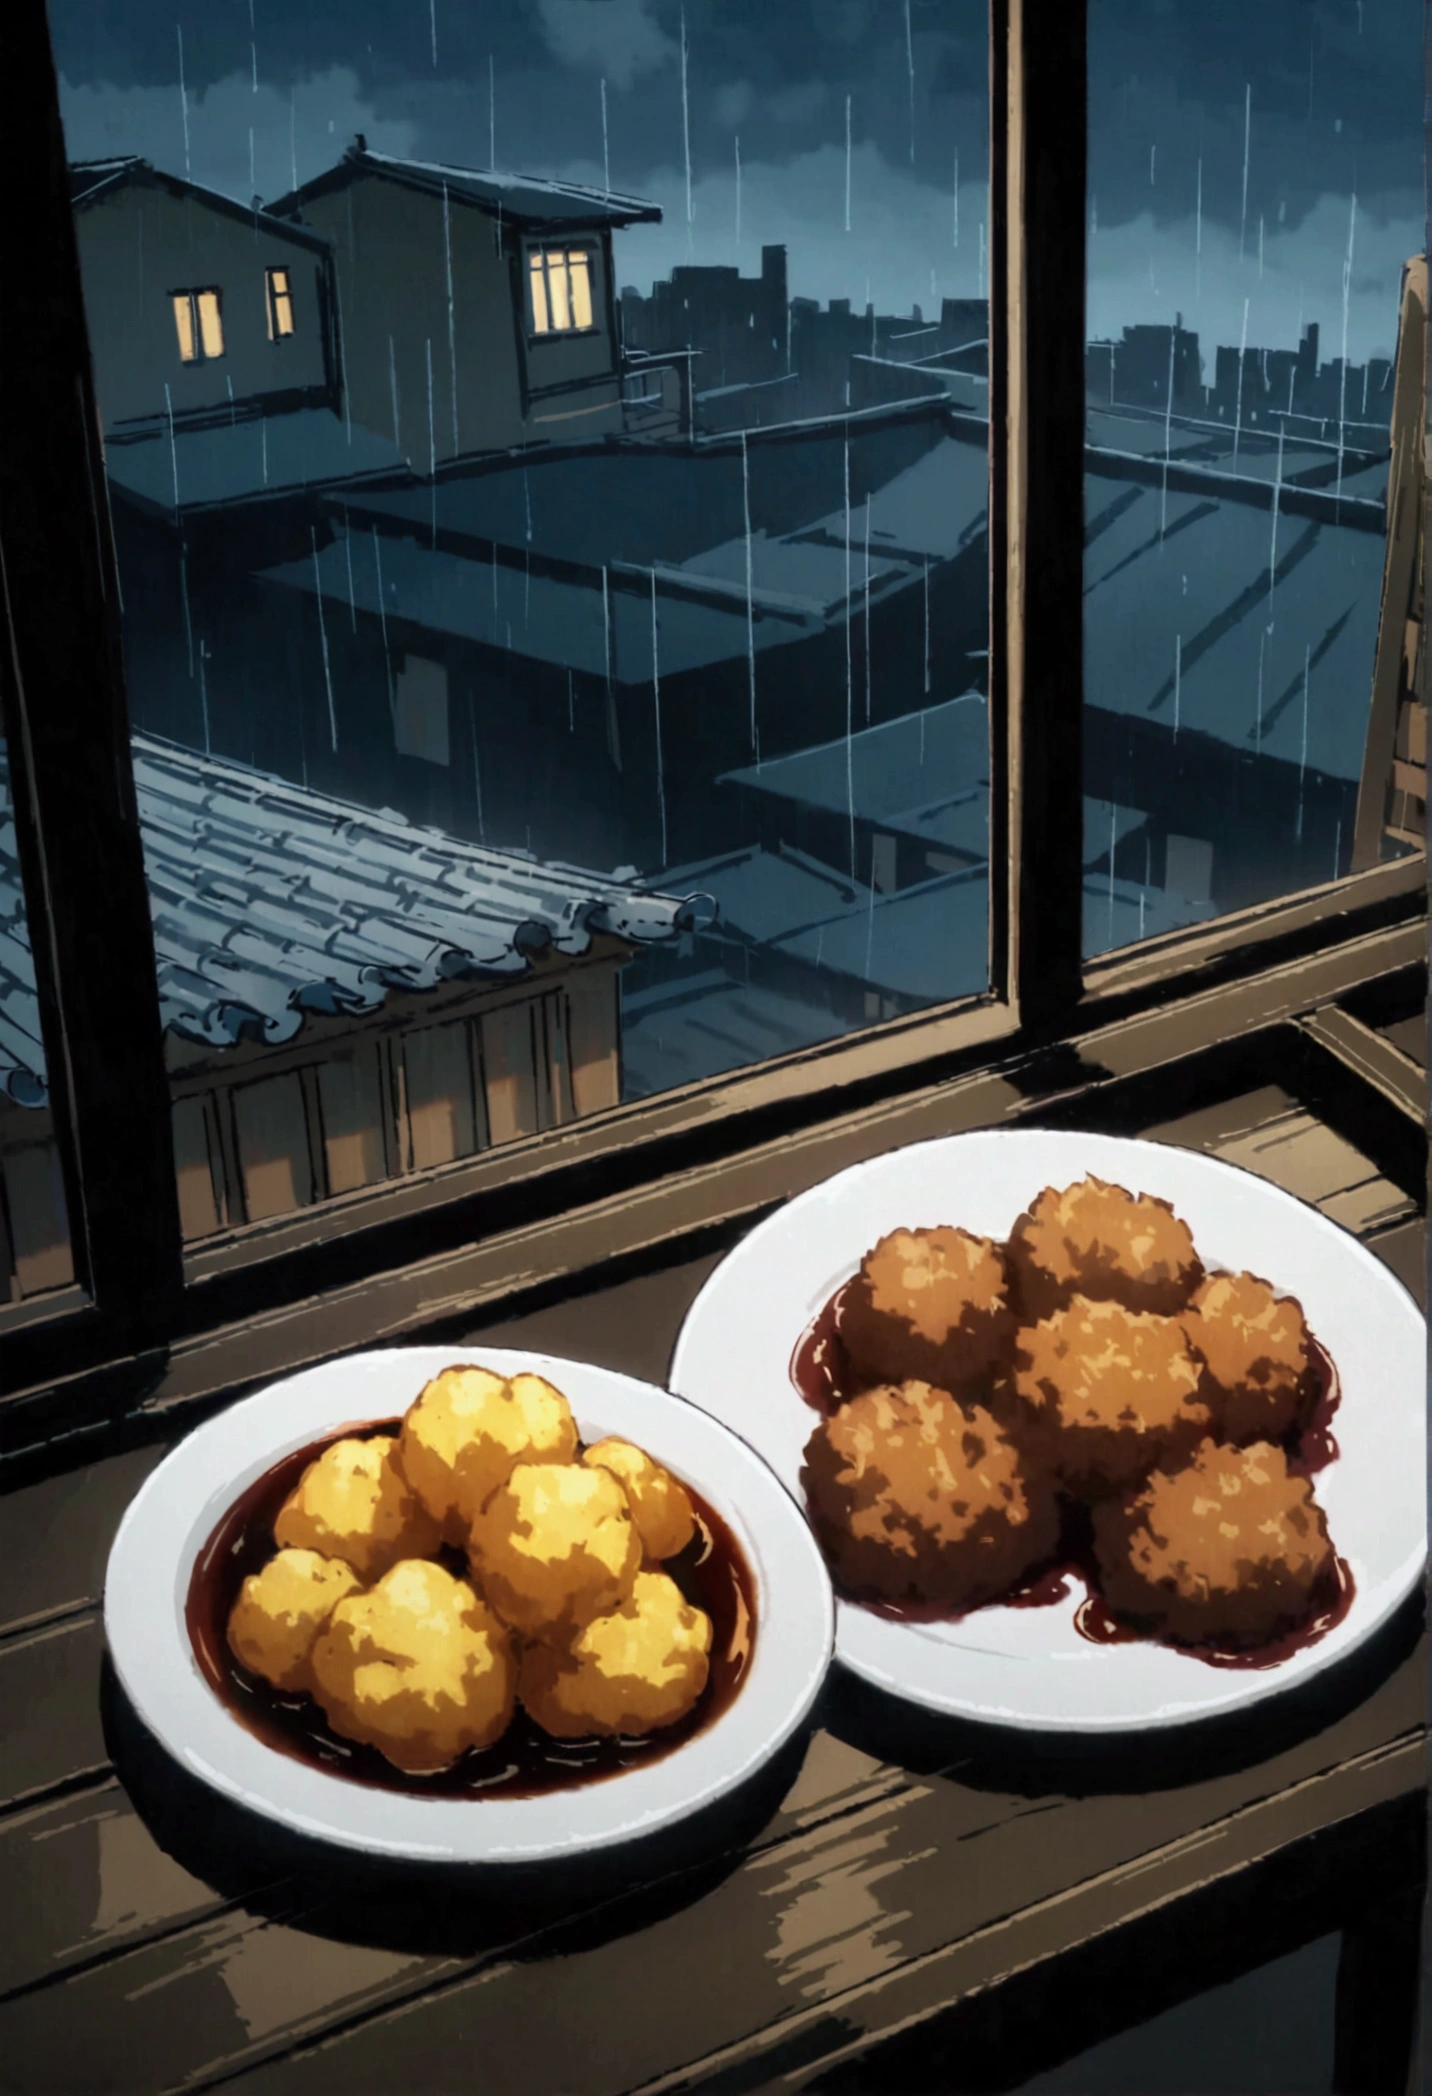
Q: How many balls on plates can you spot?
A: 13